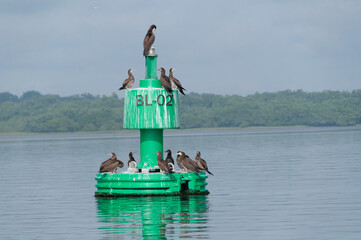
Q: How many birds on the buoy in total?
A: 12